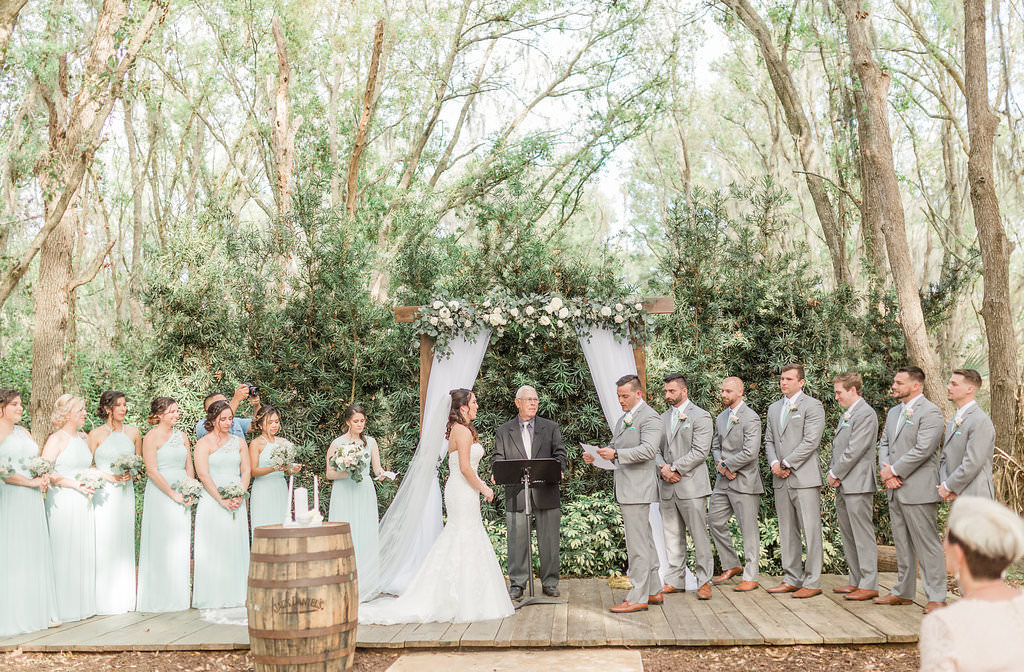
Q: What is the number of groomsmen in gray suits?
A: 6